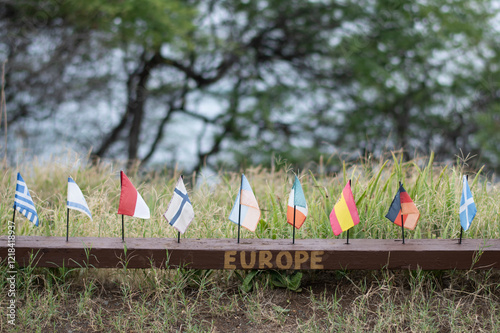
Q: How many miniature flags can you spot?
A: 9